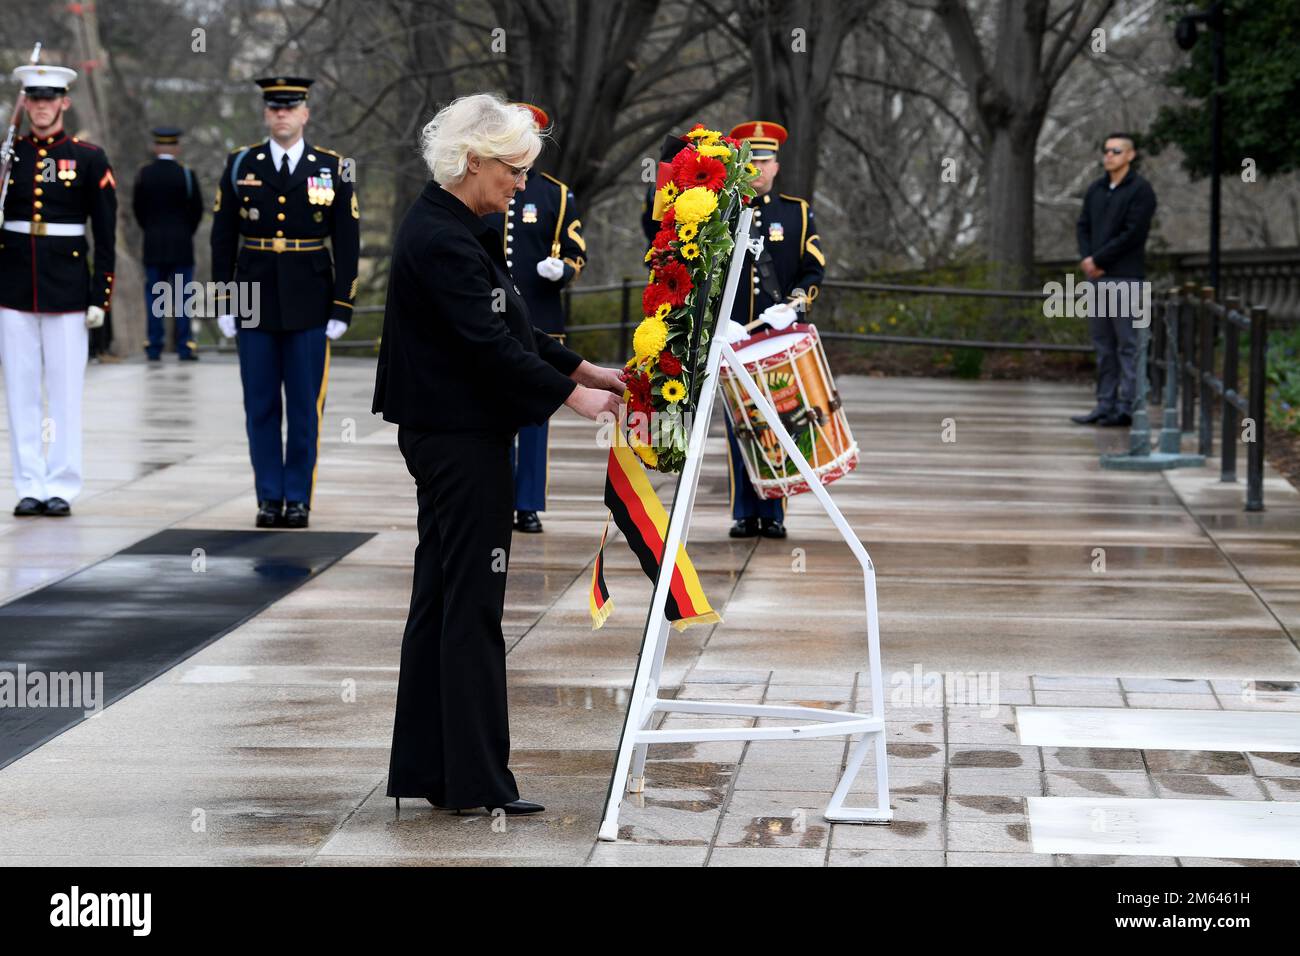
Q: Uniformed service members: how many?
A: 5